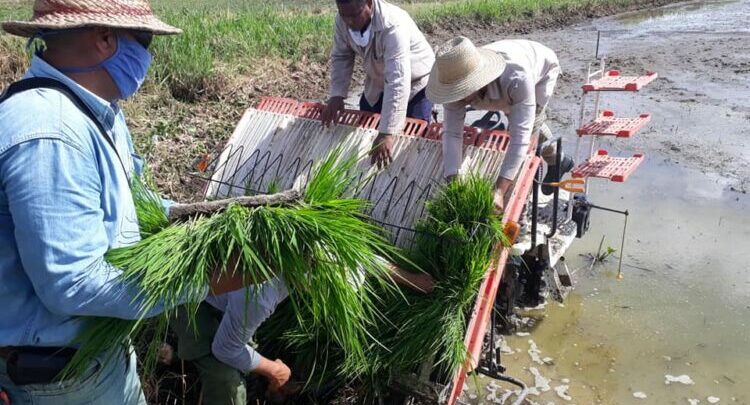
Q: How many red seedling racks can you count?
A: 3